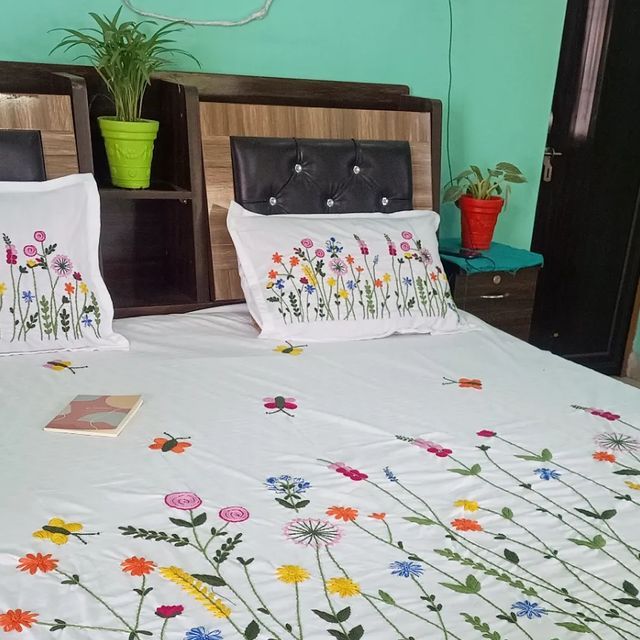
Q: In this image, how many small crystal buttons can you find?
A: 5